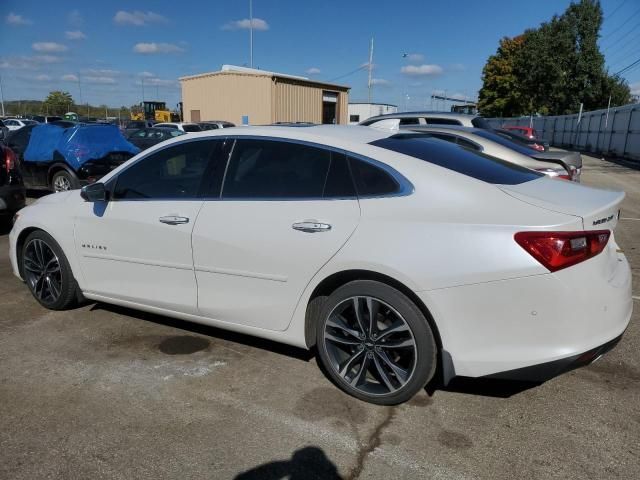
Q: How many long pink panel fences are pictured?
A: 0